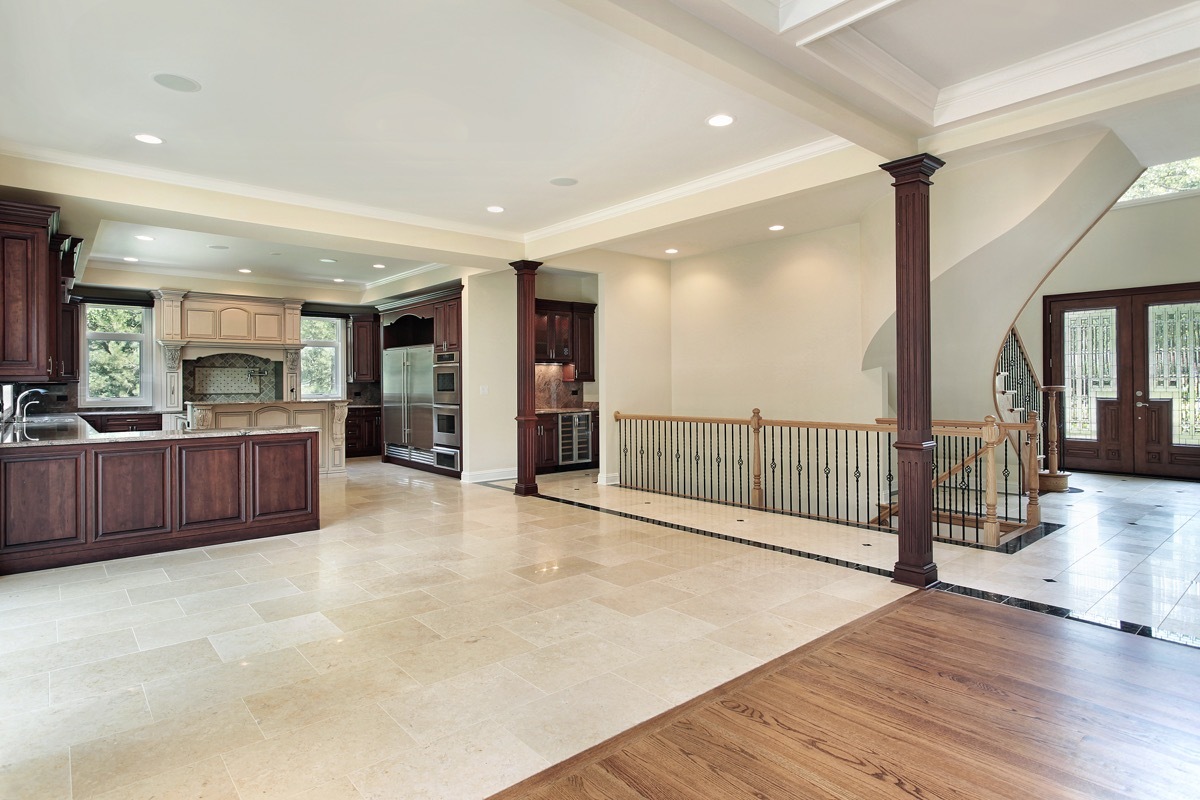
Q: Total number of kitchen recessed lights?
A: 6